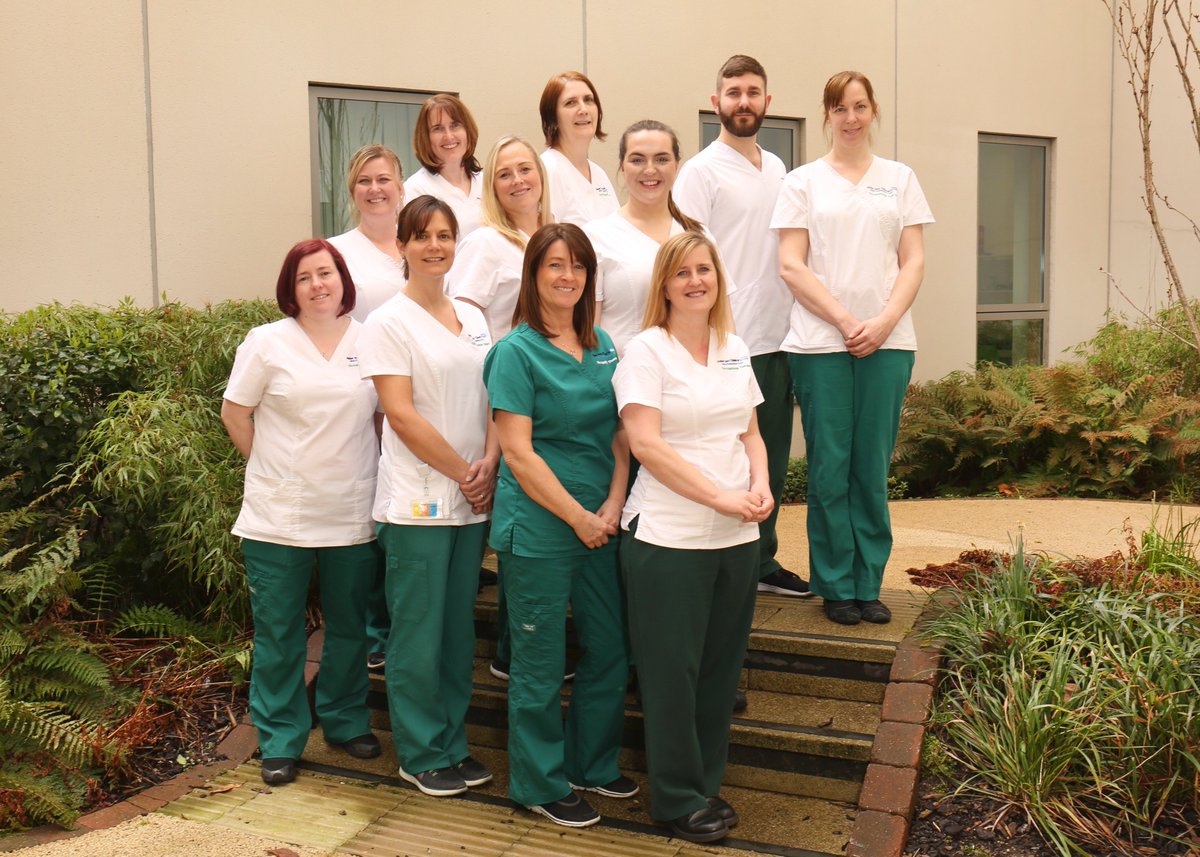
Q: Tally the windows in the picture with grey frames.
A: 3